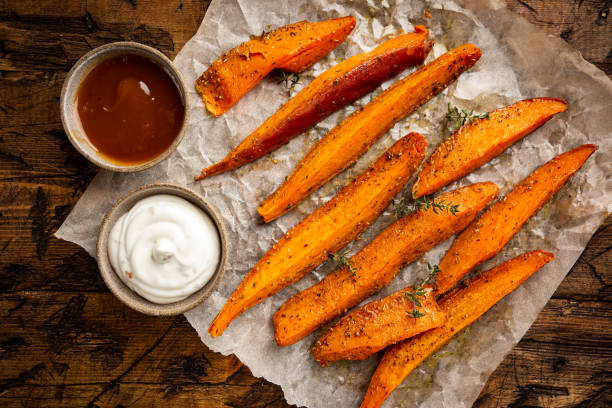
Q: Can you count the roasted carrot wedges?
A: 9